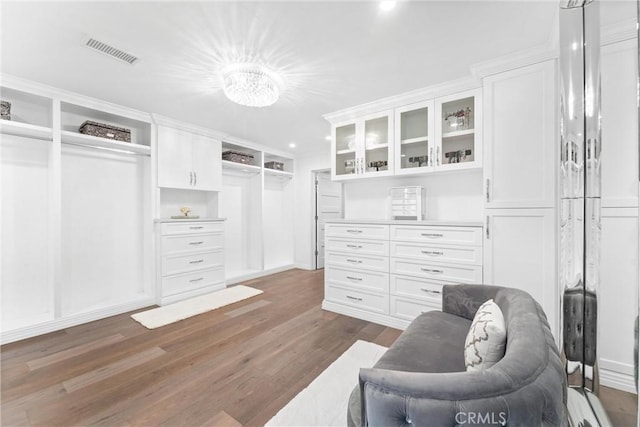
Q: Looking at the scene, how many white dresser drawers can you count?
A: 14